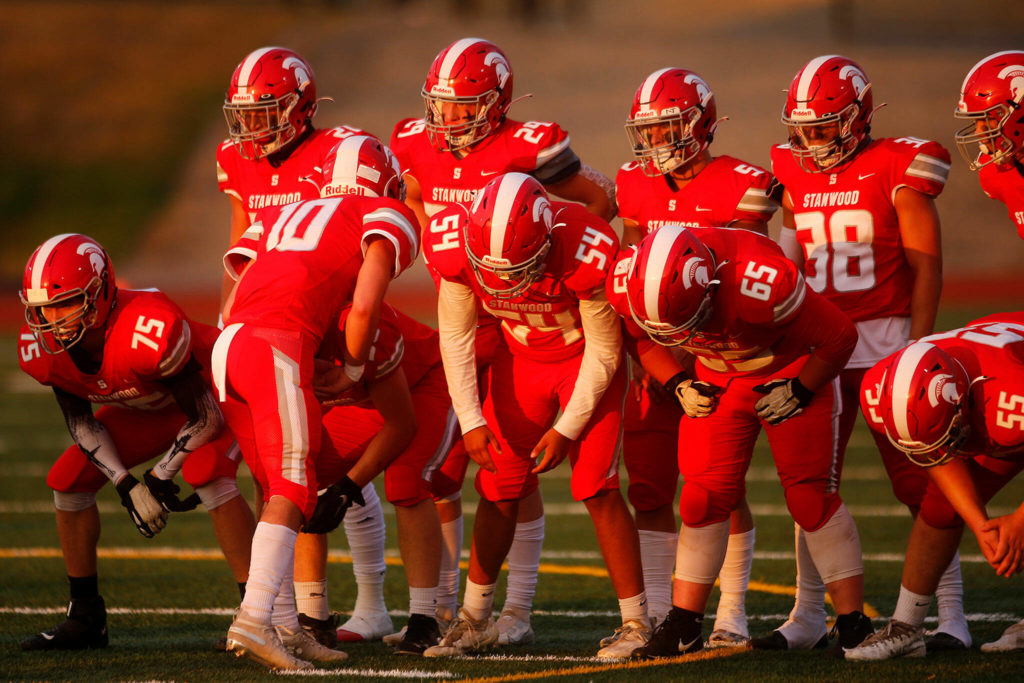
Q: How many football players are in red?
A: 11